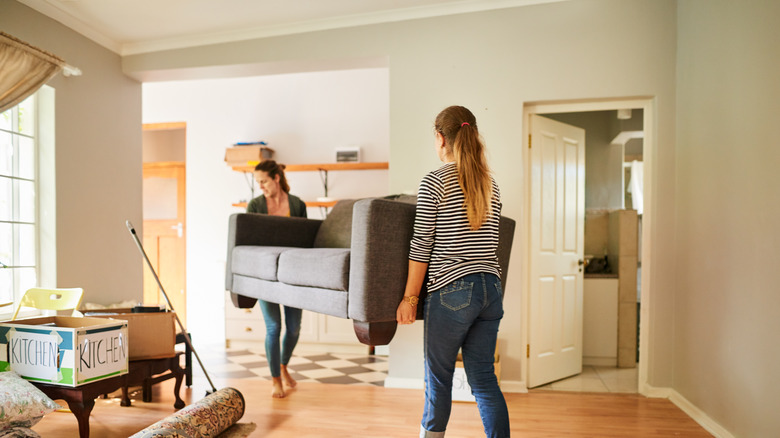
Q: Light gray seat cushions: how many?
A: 2